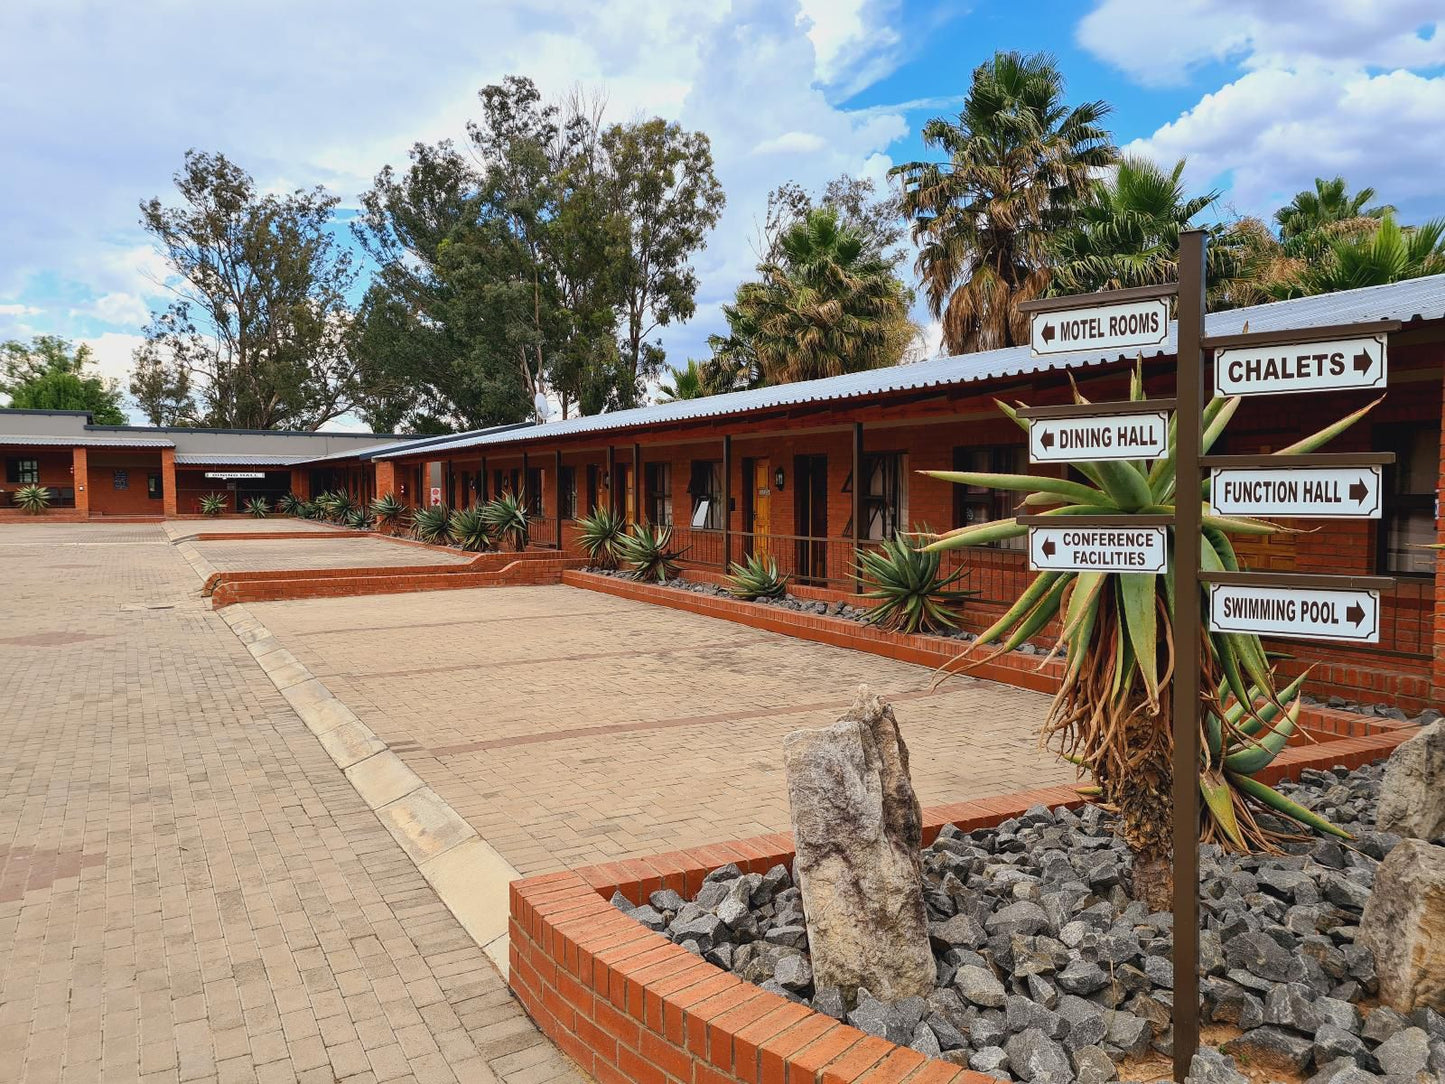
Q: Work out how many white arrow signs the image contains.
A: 6